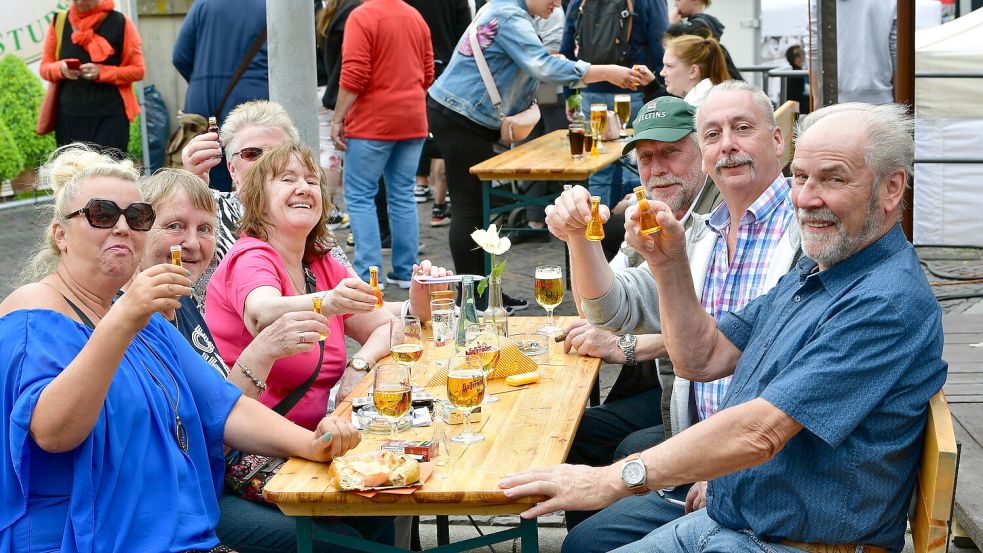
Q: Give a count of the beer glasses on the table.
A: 5